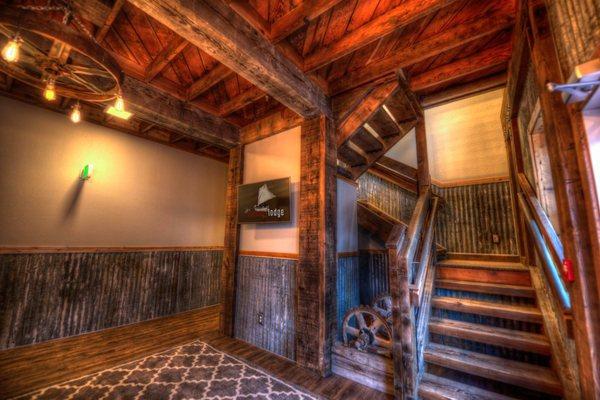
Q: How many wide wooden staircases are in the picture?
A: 1